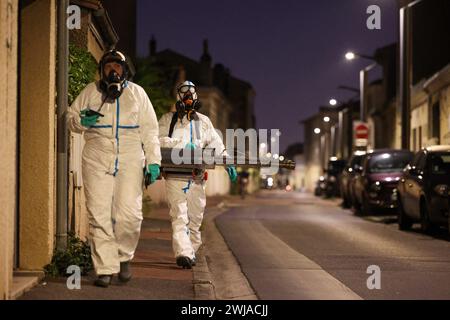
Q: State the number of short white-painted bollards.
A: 0